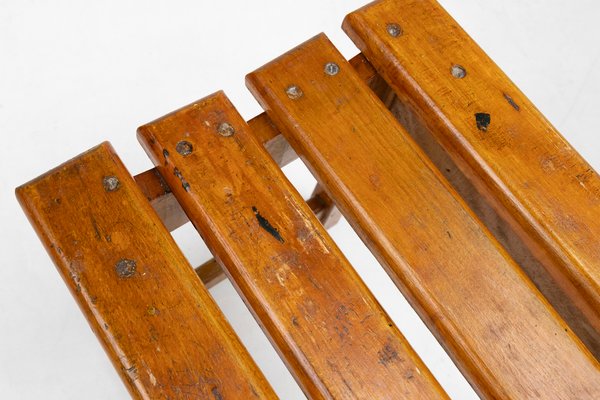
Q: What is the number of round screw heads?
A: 8